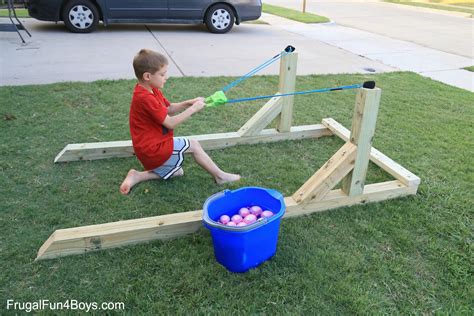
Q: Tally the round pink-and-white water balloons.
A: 8